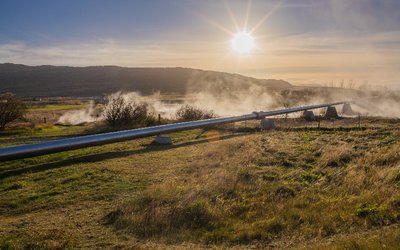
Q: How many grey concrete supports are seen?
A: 5